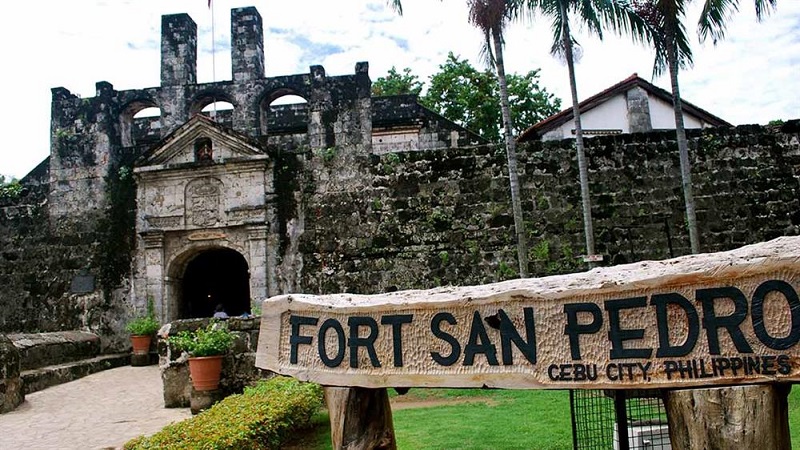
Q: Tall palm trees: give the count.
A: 3